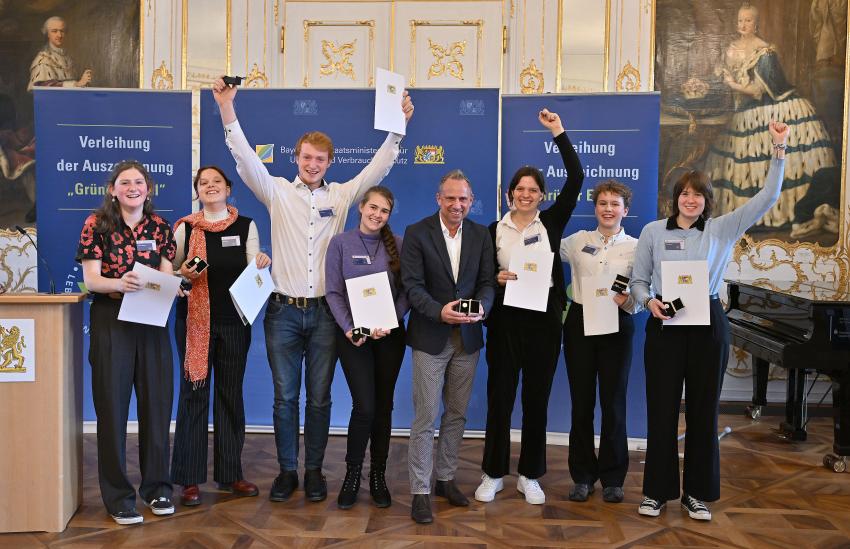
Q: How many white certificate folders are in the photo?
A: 7